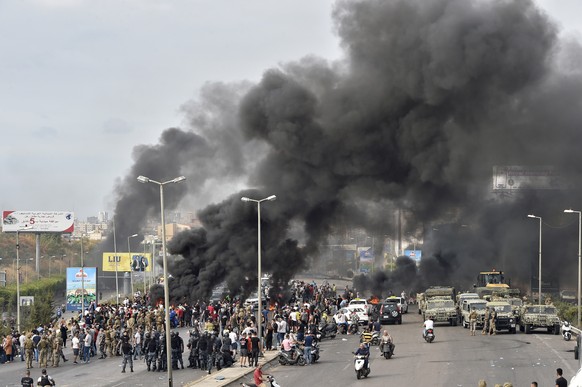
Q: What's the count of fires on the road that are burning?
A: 3